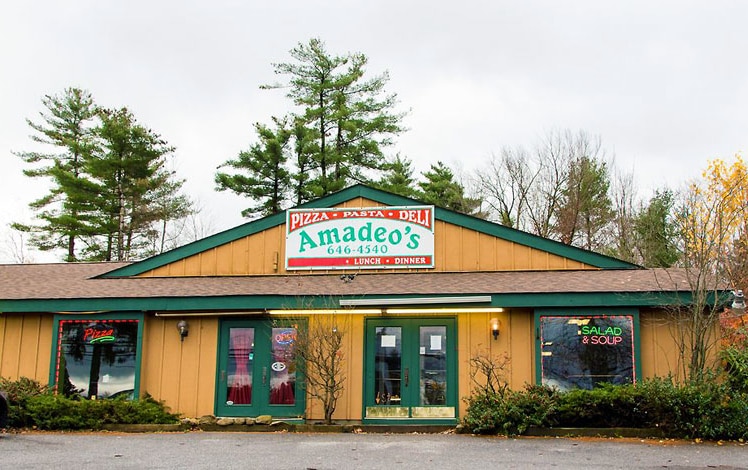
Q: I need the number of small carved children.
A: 0